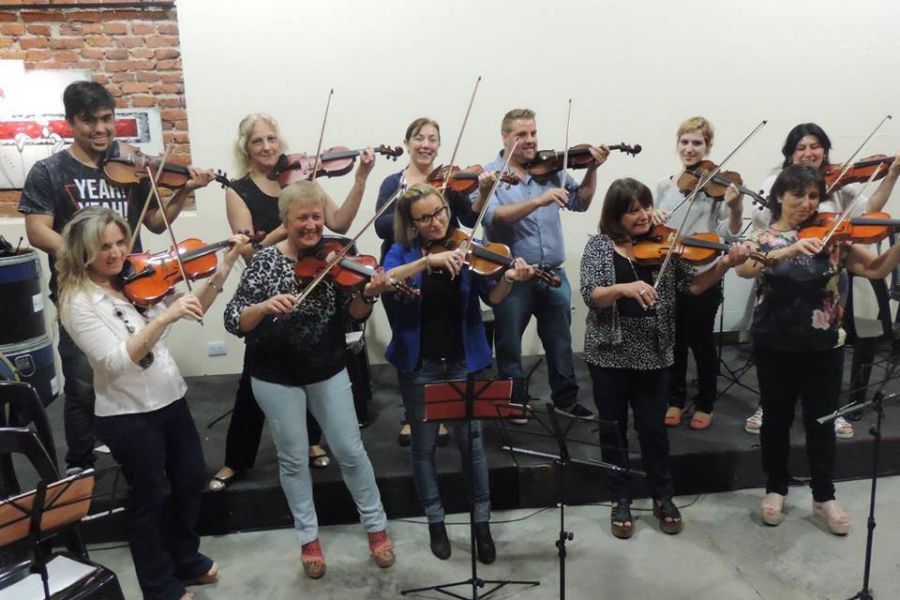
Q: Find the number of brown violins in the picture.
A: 11